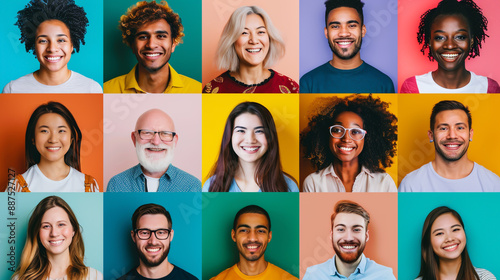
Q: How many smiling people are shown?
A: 15